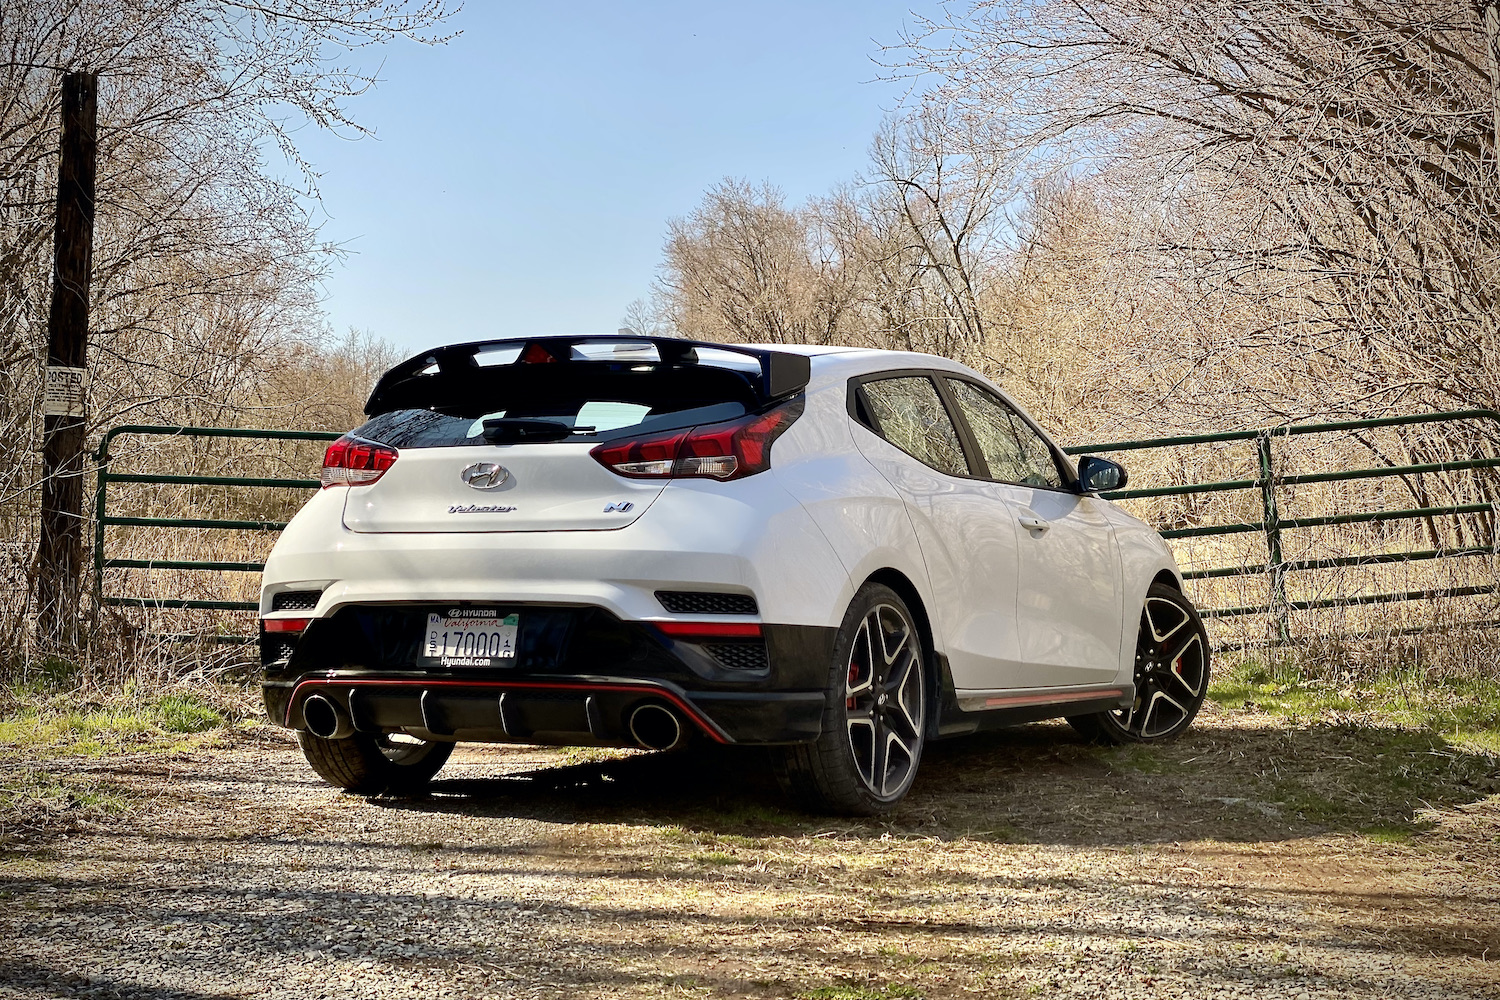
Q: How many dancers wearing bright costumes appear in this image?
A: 0